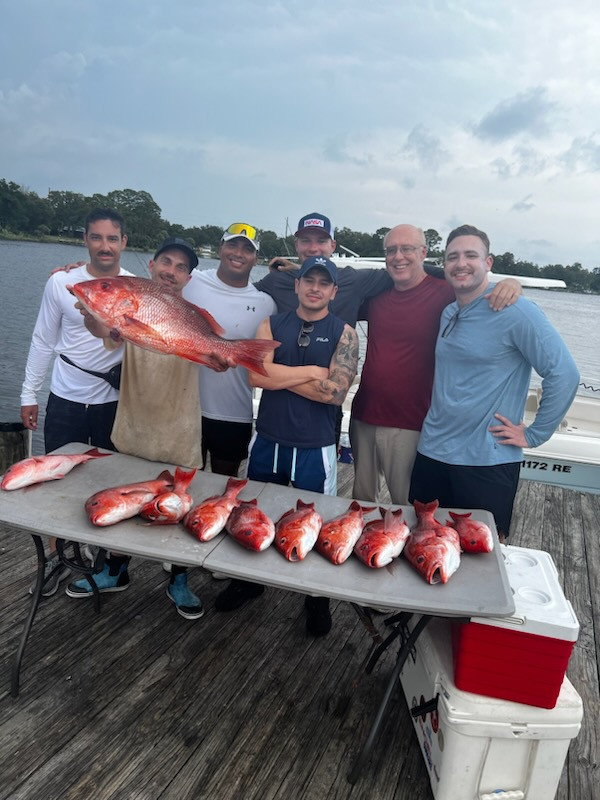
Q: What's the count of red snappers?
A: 11